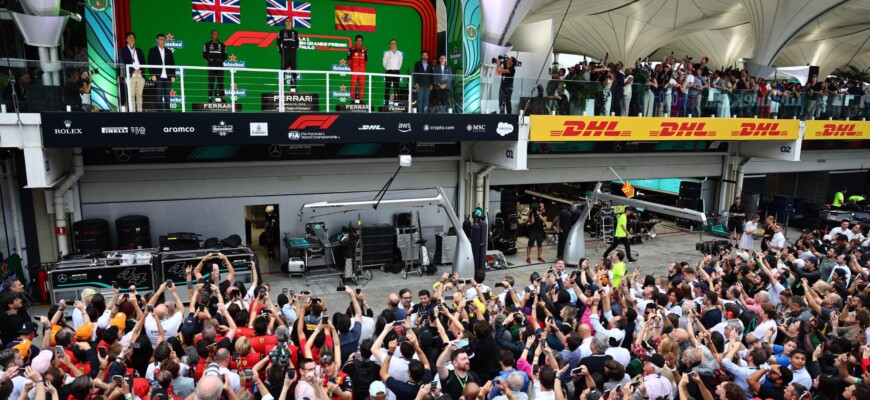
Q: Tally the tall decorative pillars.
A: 2